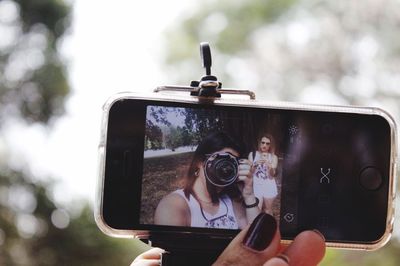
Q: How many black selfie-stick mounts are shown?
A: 1